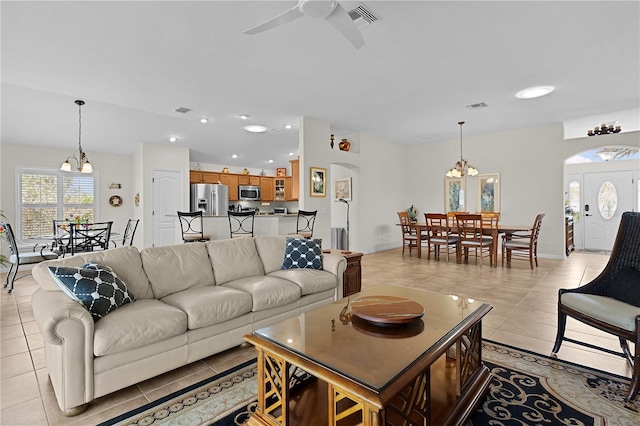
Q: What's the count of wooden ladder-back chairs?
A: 6